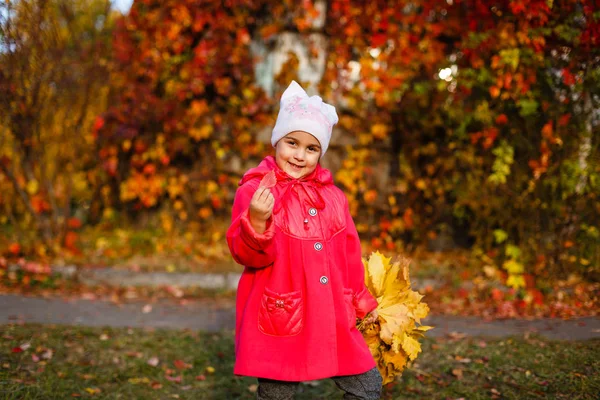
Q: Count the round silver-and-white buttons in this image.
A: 3